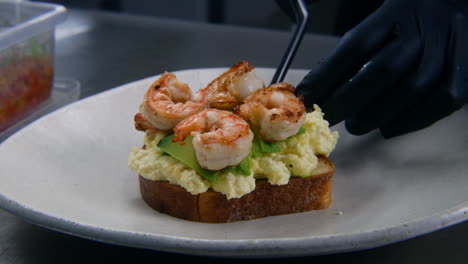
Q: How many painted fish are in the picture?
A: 0